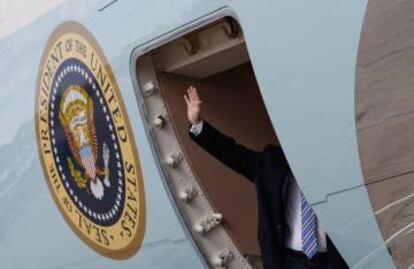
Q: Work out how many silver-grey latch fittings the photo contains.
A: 6